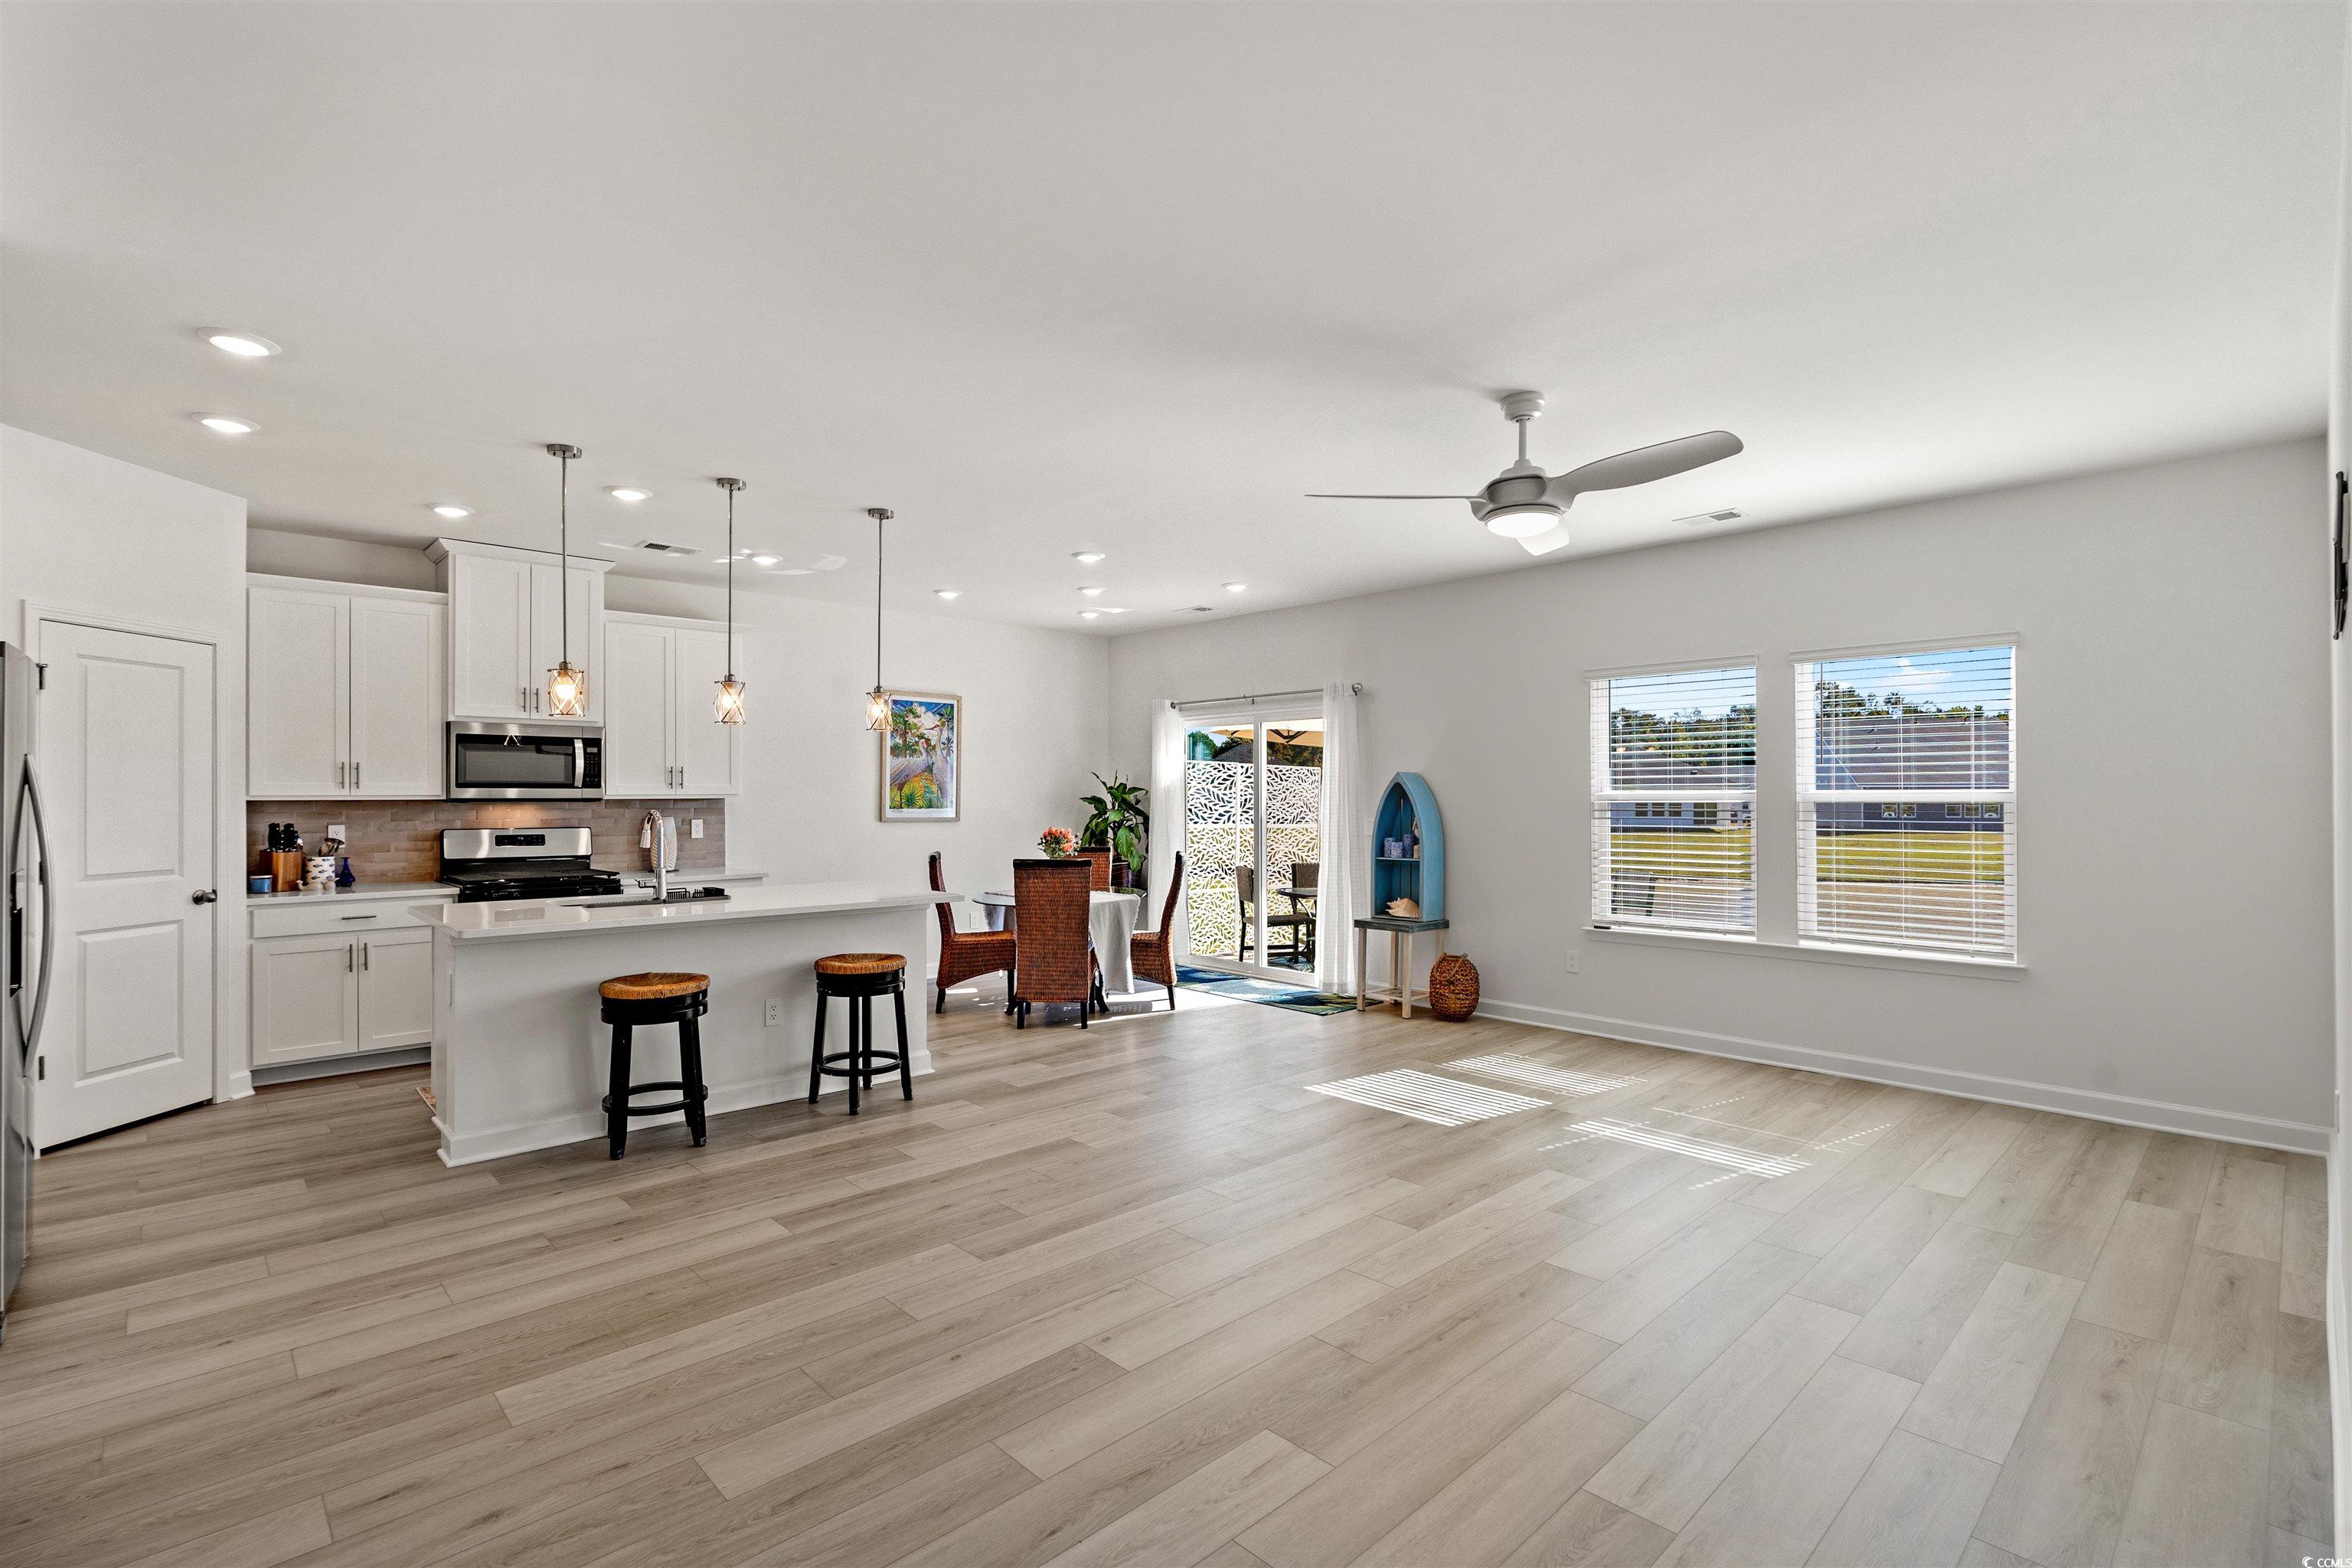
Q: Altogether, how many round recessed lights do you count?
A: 10